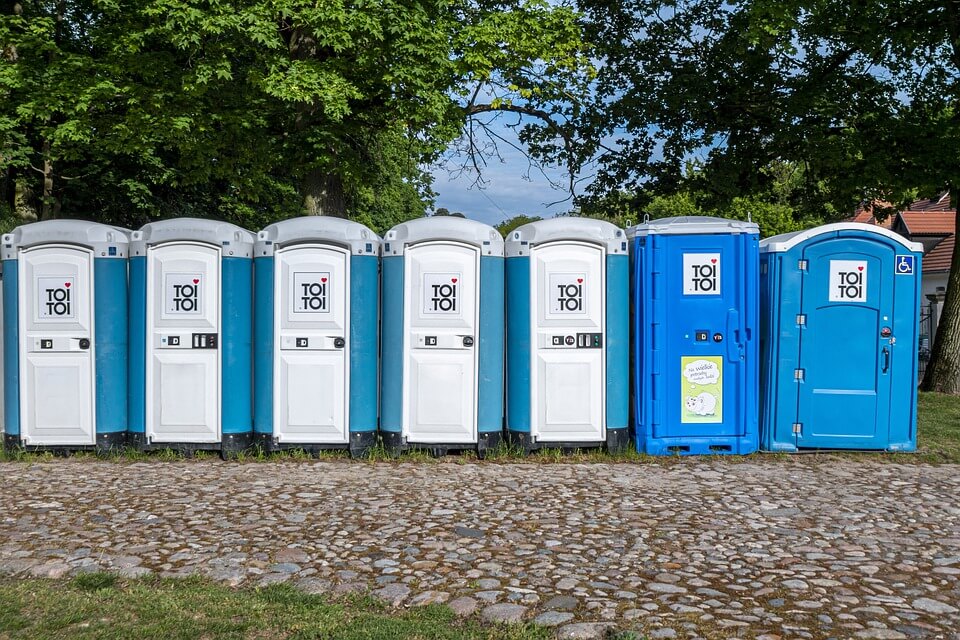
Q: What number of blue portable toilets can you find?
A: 2